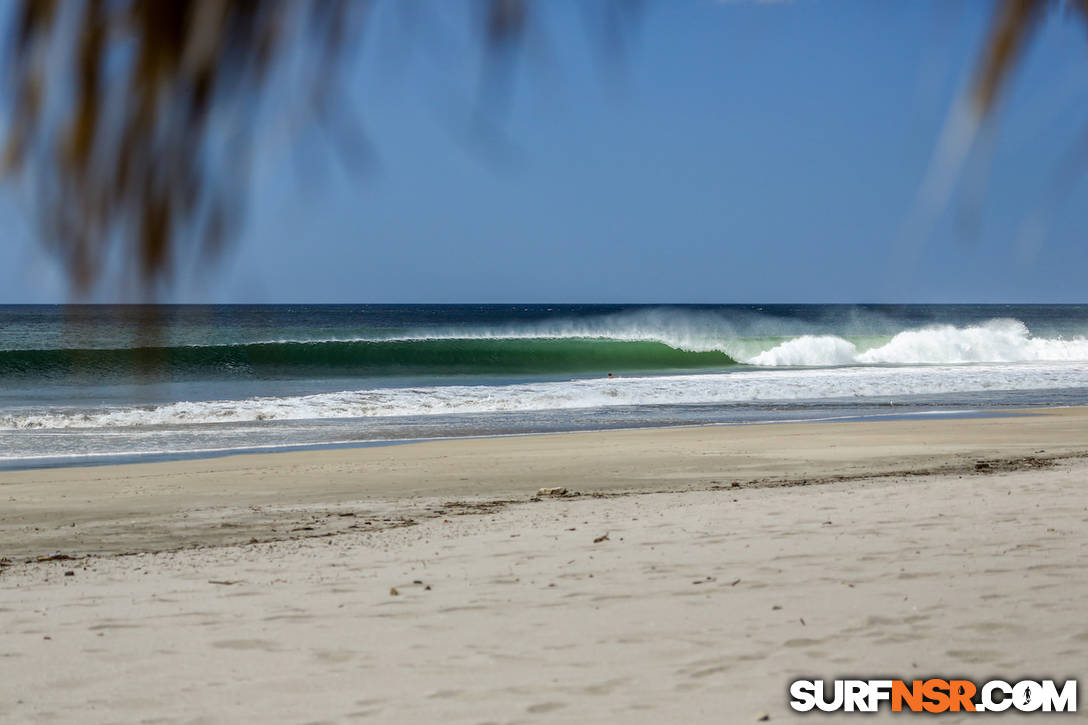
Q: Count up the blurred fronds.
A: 2